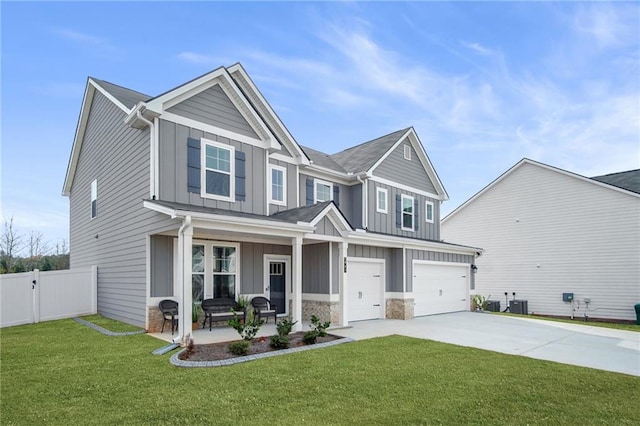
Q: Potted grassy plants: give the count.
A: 2